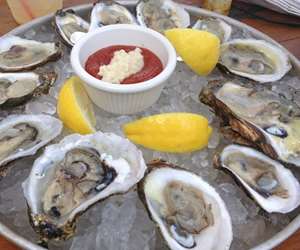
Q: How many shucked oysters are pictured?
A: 12